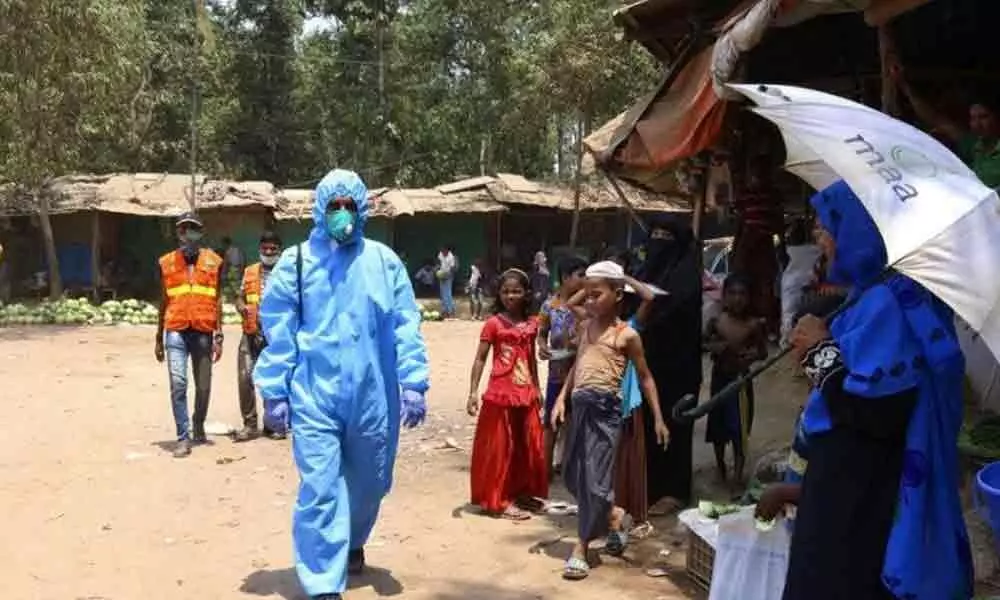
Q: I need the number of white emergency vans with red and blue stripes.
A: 0